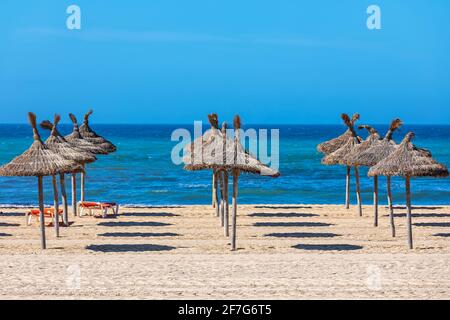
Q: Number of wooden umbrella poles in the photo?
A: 15